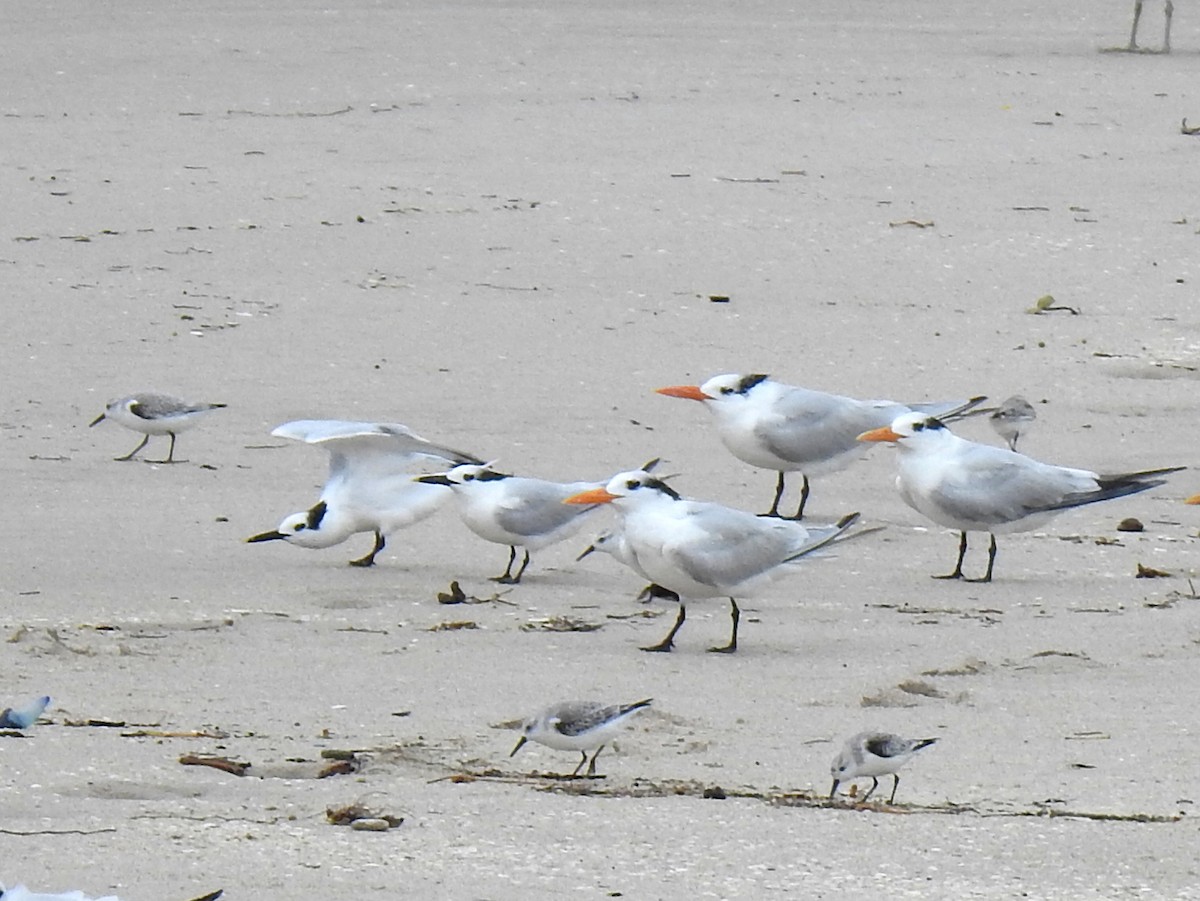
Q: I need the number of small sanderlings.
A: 5